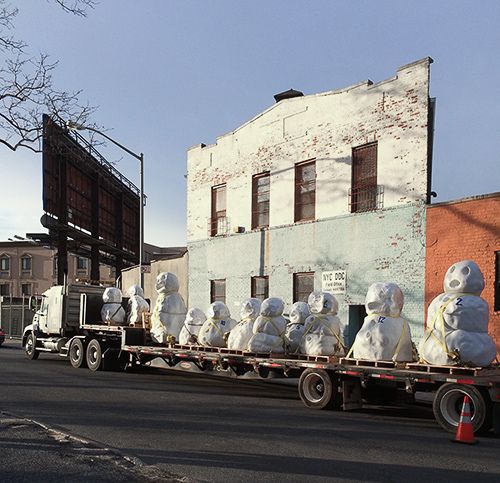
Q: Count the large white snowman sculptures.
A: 11